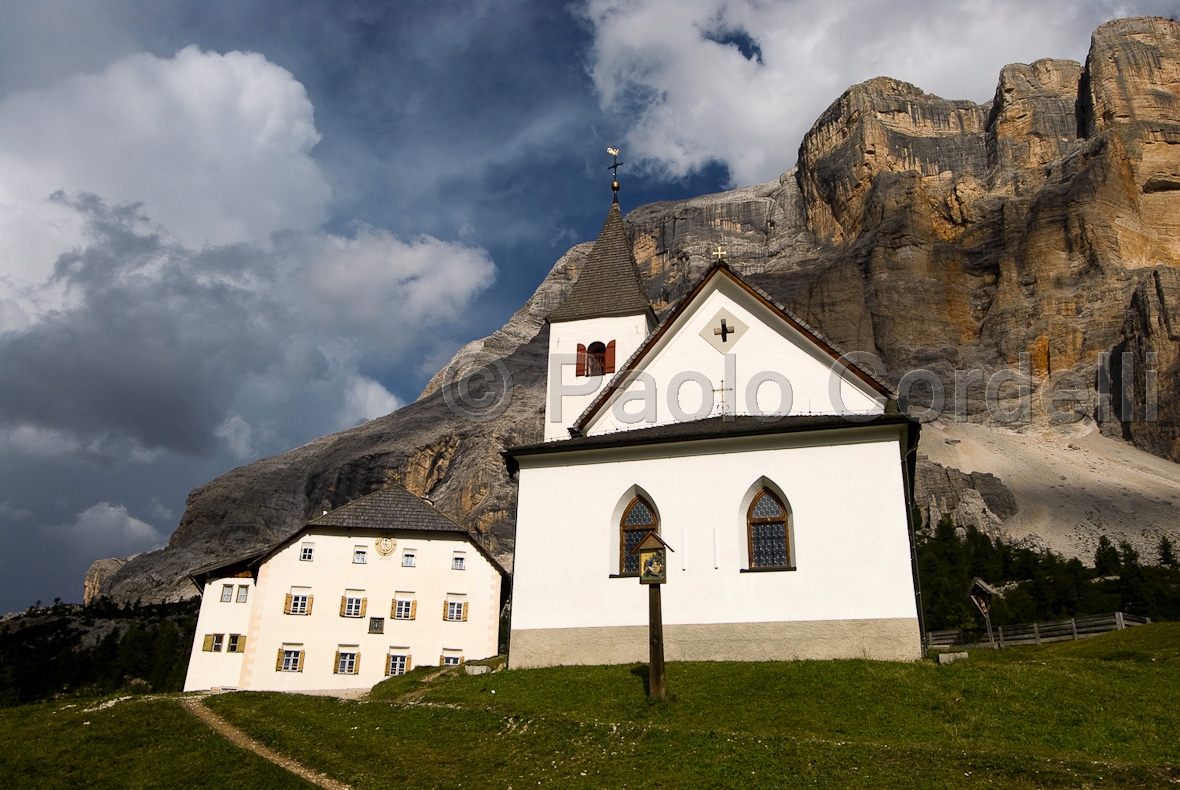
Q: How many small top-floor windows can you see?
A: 4